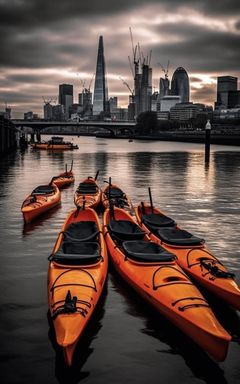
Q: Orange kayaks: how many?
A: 7